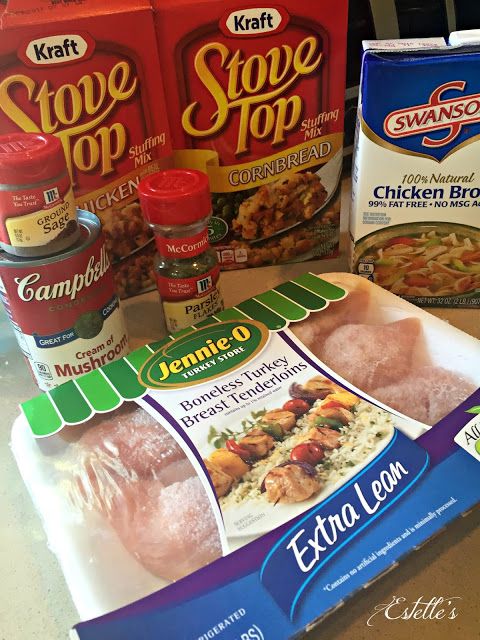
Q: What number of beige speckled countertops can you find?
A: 1